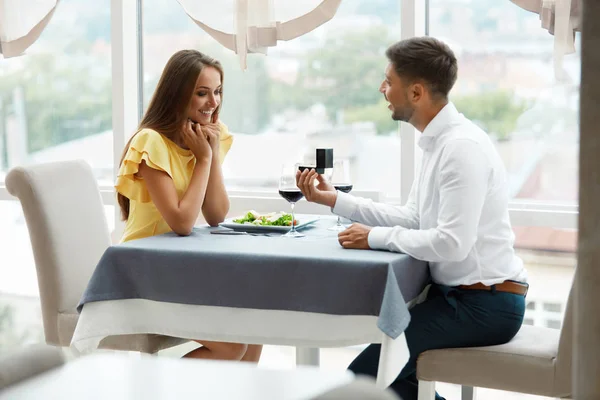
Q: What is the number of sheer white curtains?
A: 3